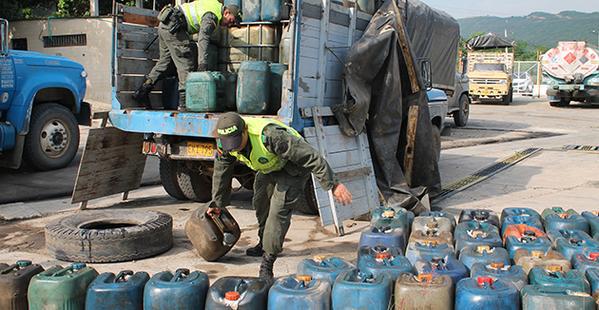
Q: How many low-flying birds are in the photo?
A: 0